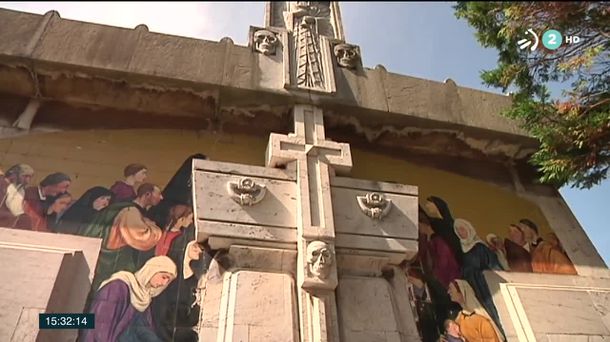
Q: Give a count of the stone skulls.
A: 3